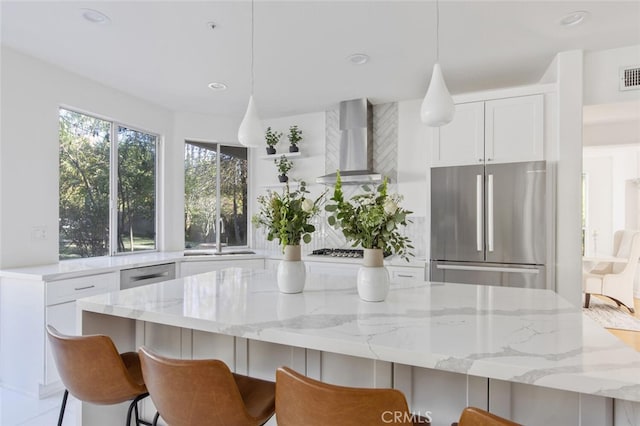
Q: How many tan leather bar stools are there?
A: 4